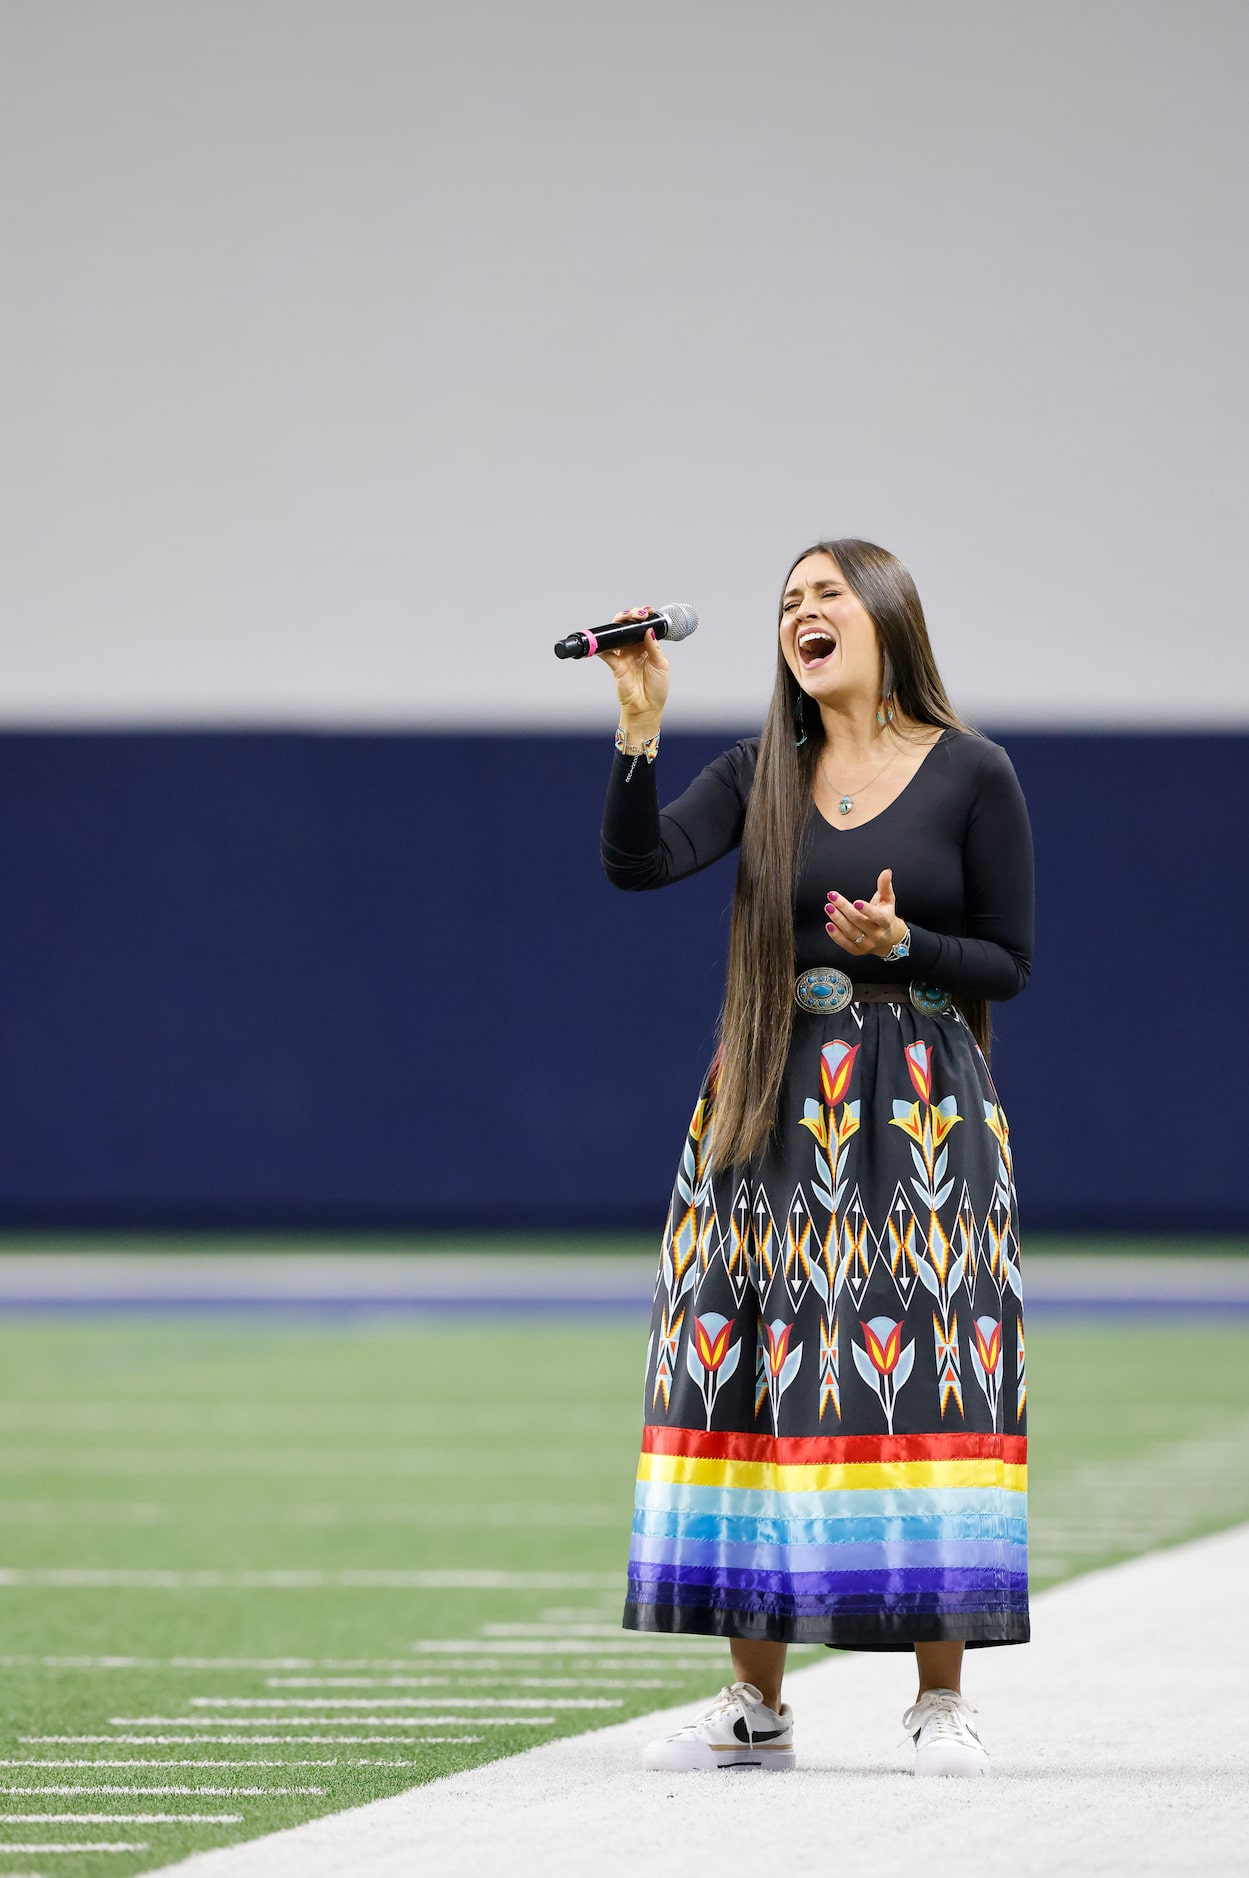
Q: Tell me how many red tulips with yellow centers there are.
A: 6